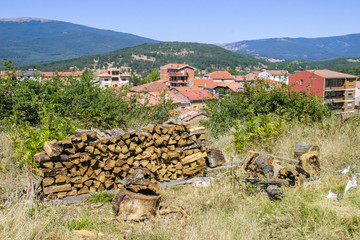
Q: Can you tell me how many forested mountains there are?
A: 3